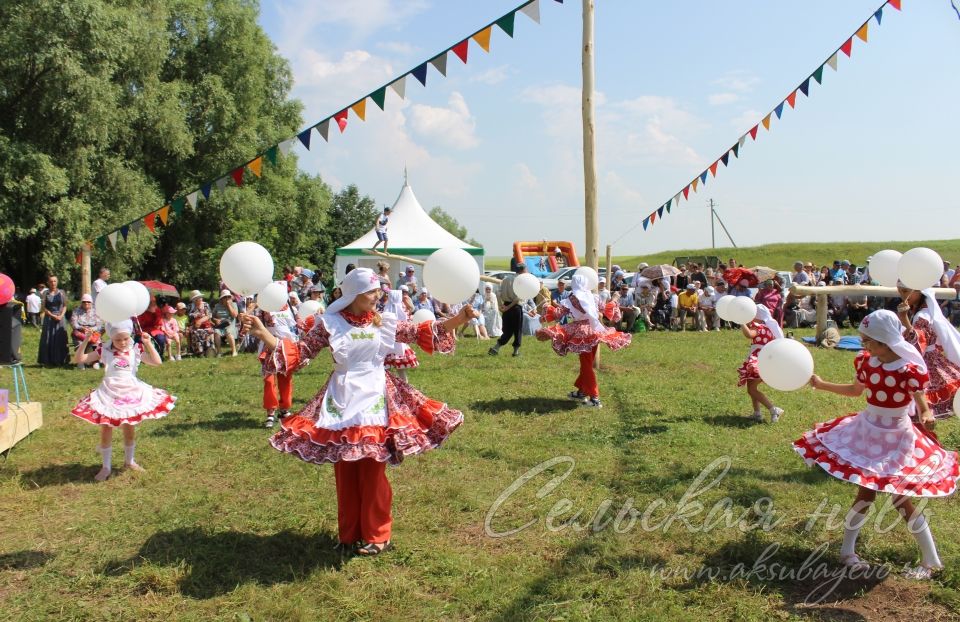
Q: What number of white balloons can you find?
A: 15